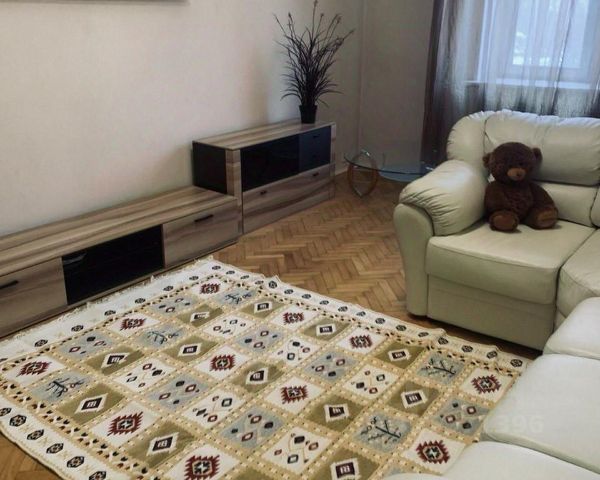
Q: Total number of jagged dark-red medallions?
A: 11